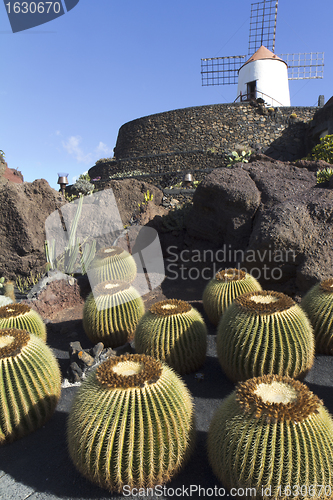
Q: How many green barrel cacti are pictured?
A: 10